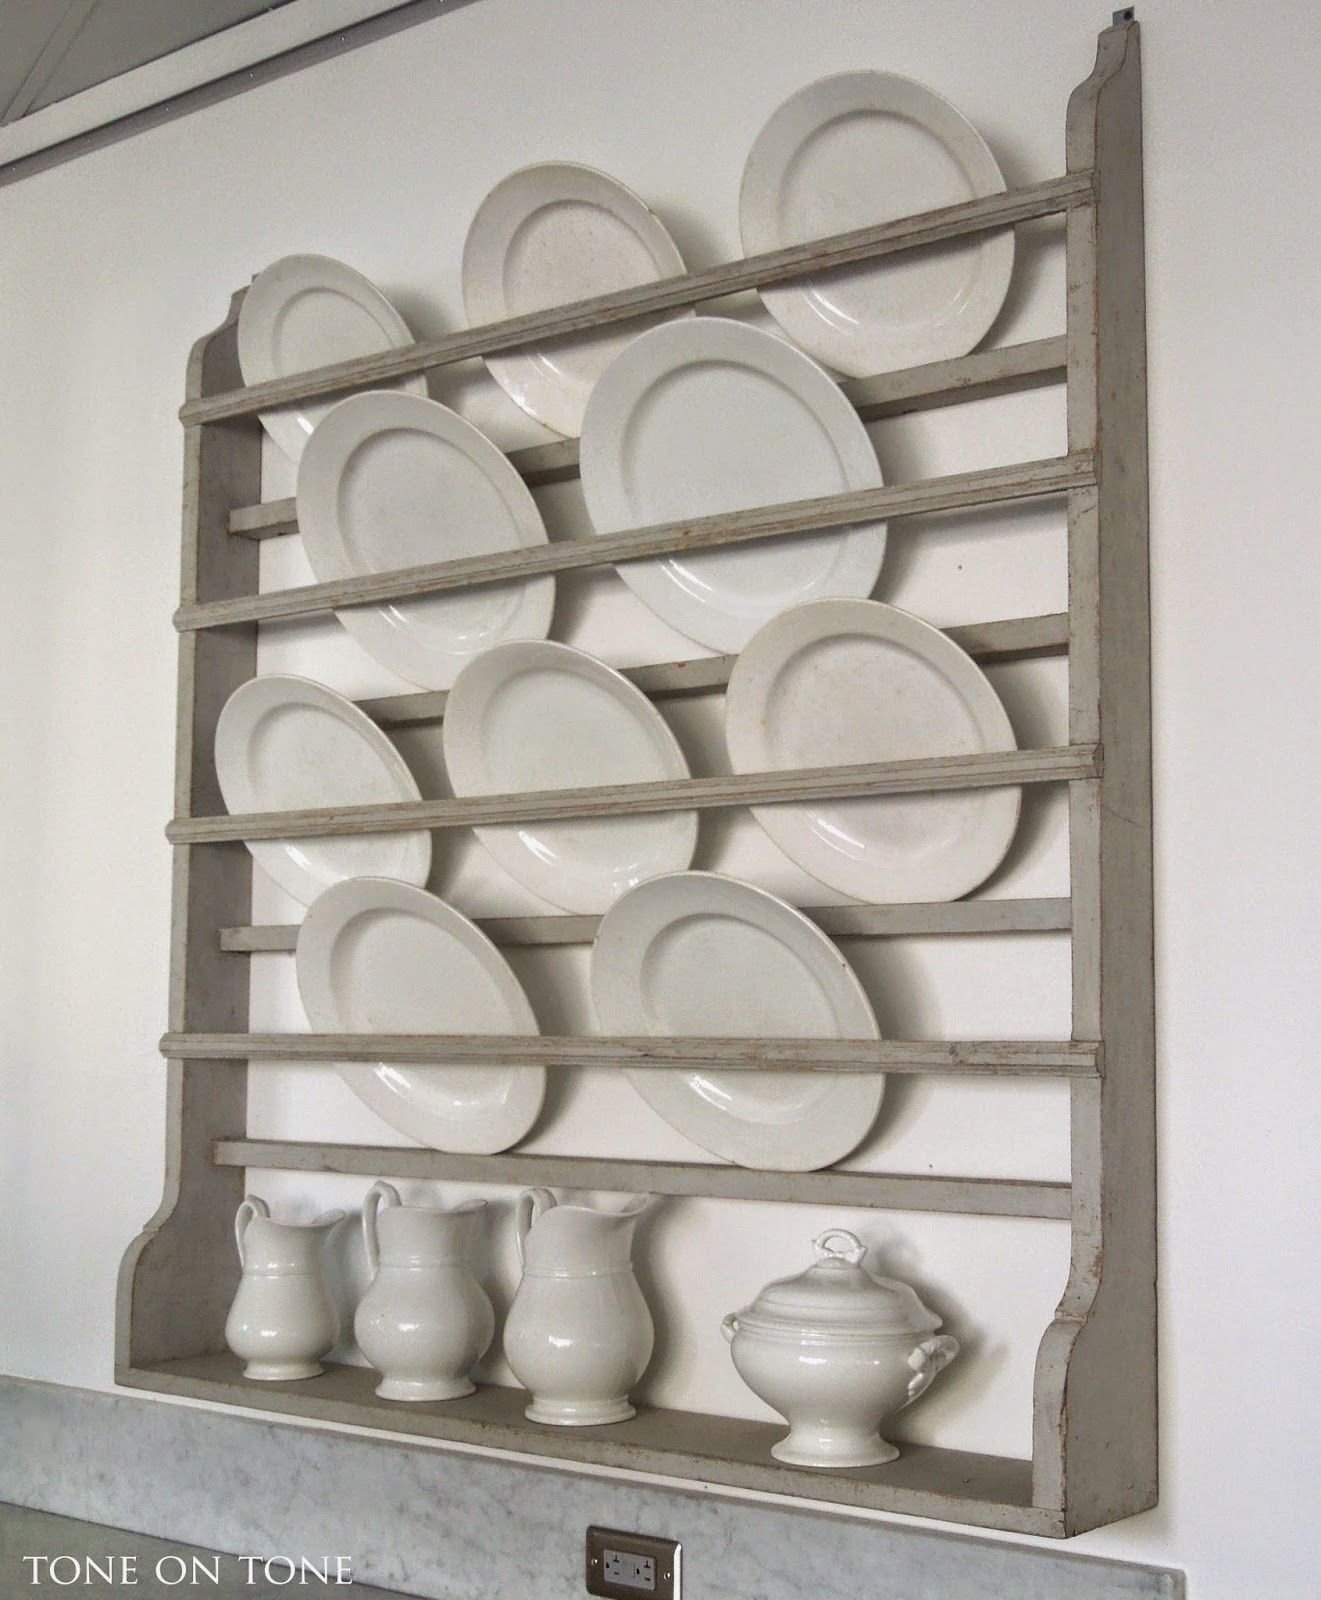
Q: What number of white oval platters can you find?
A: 10